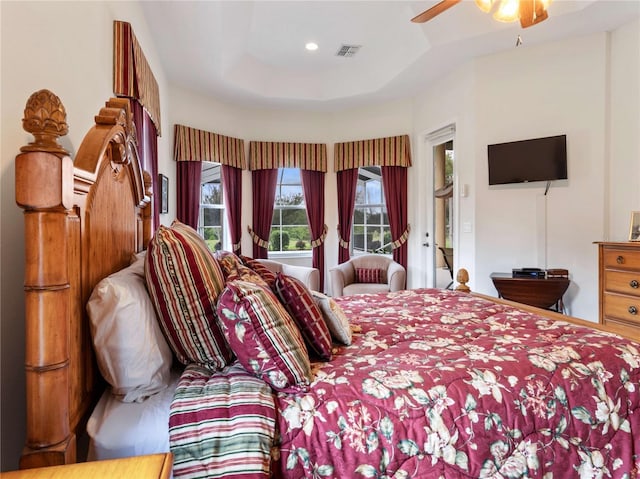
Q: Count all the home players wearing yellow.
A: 0